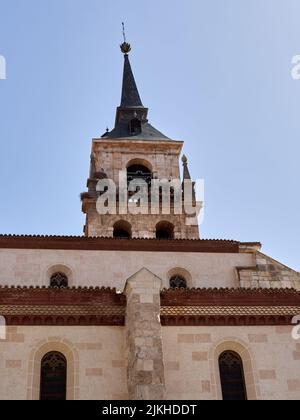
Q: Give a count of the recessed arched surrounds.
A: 4